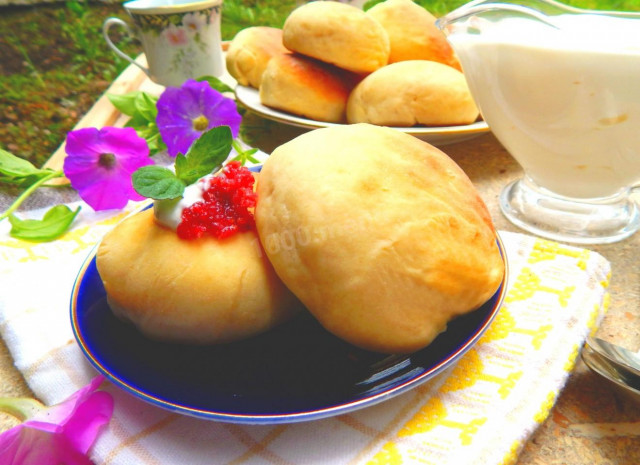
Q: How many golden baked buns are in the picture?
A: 7